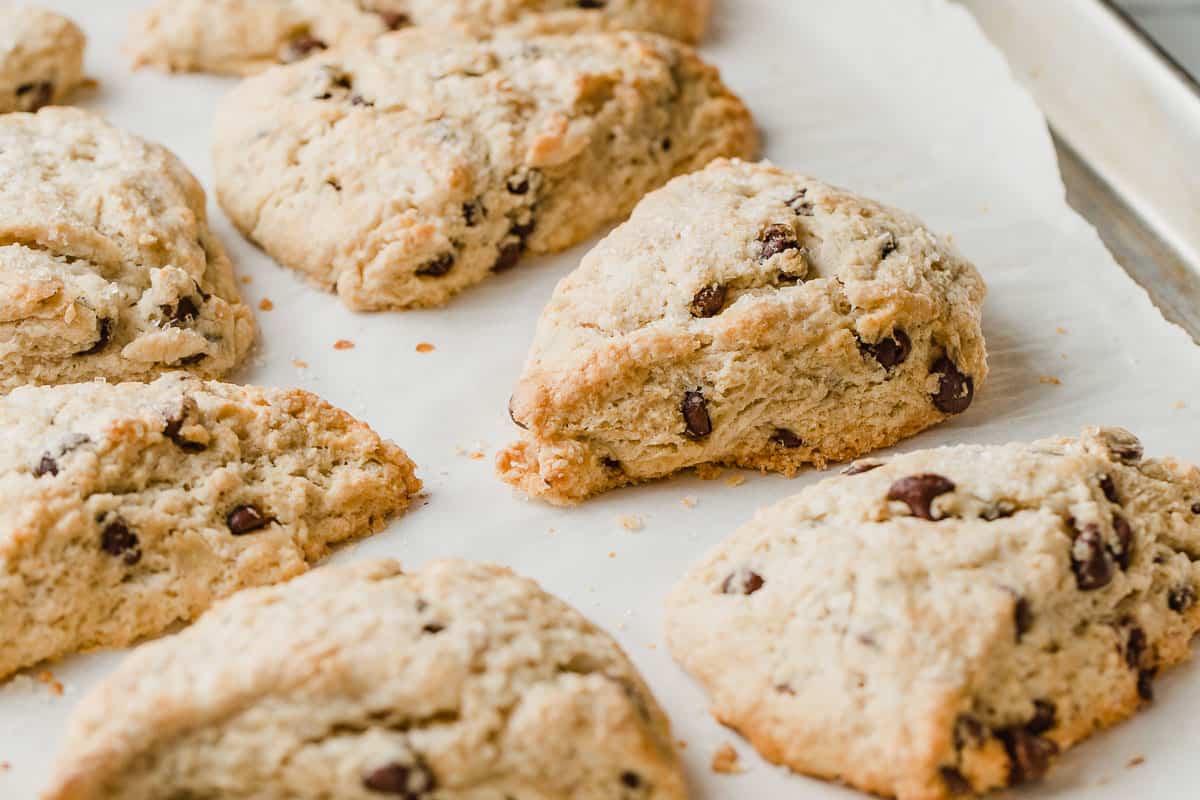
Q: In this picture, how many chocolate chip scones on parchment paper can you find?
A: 8